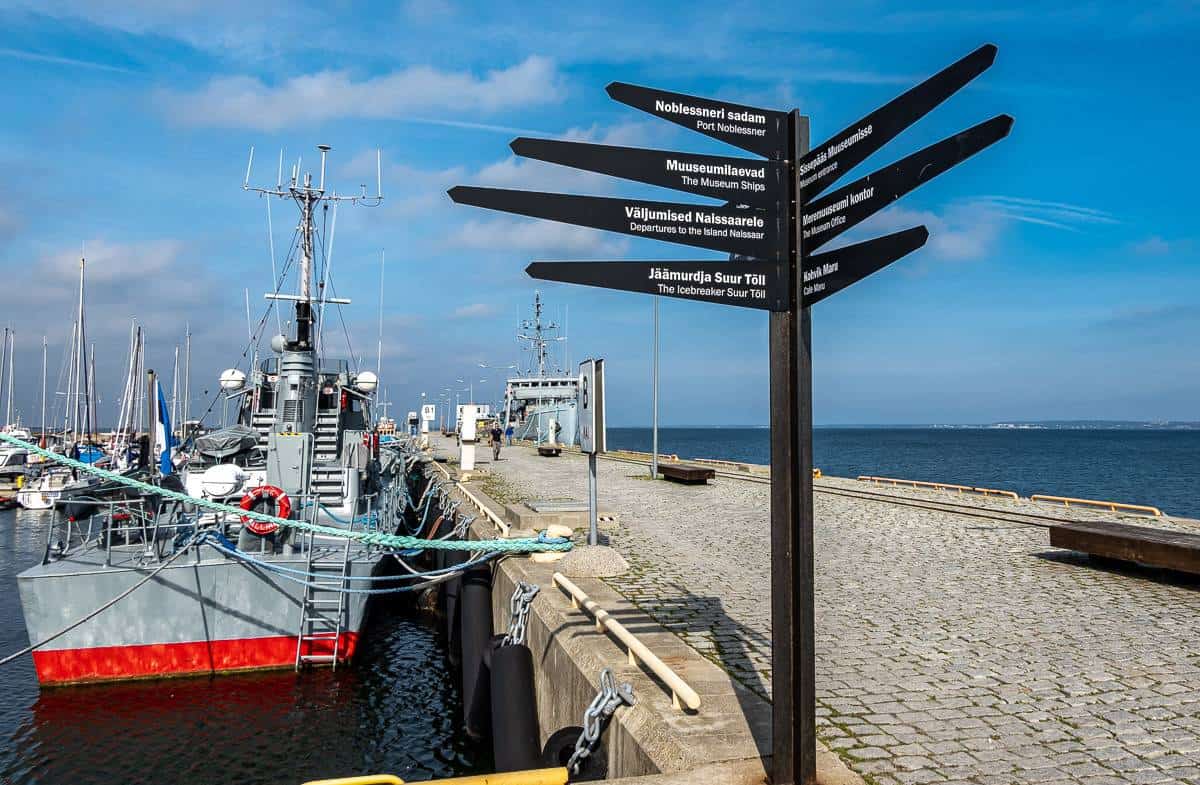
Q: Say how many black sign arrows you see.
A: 7